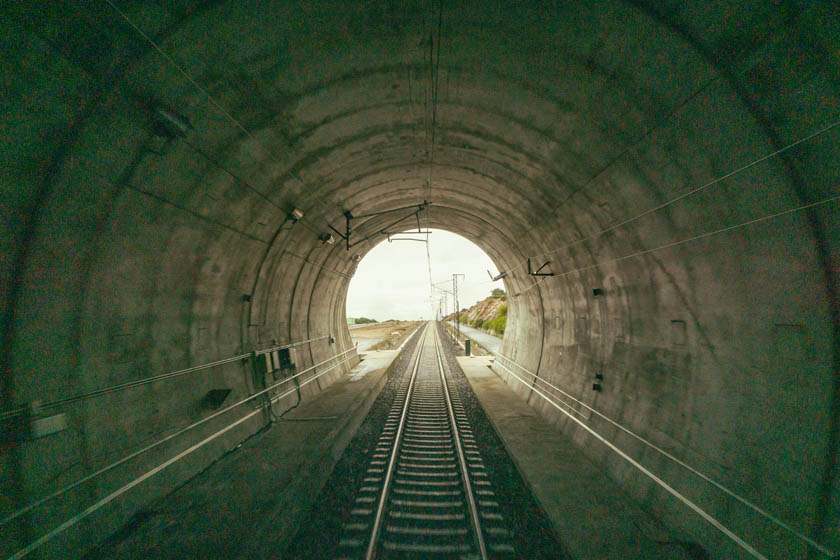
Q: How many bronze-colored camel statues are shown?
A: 0